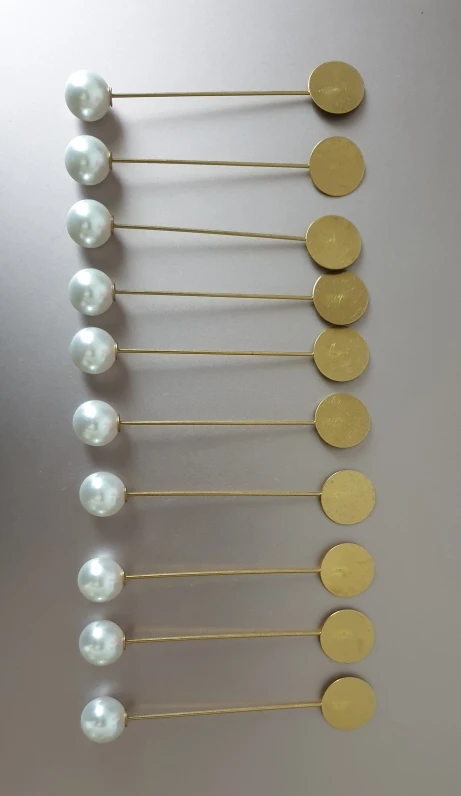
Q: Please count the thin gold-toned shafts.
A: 10